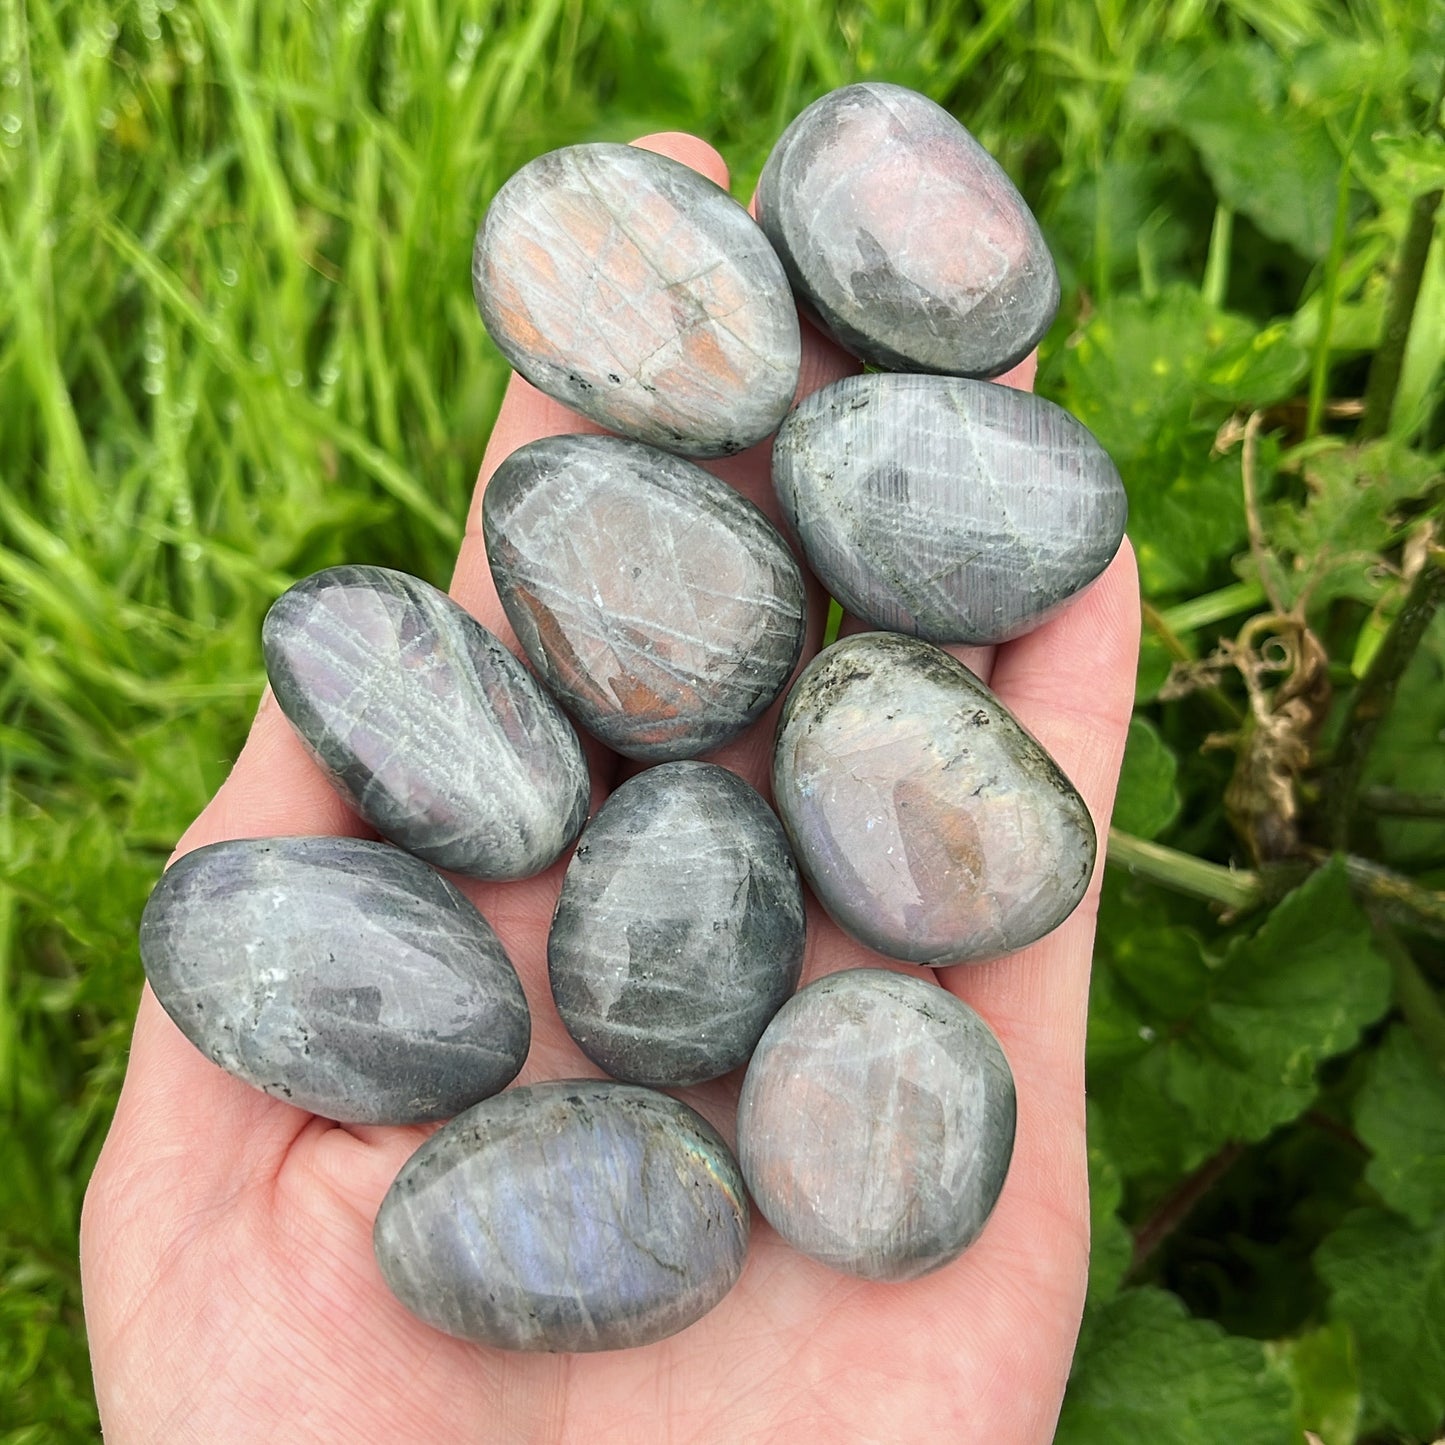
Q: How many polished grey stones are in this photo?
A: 10